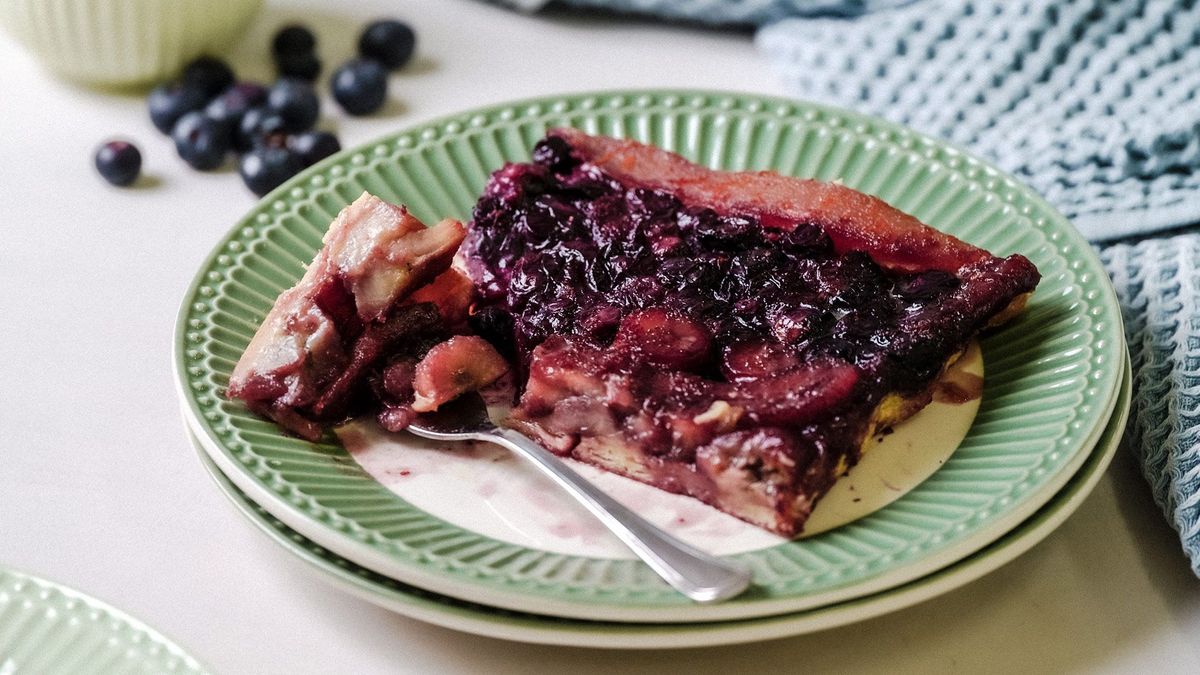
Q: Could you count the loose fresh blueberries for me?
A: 13